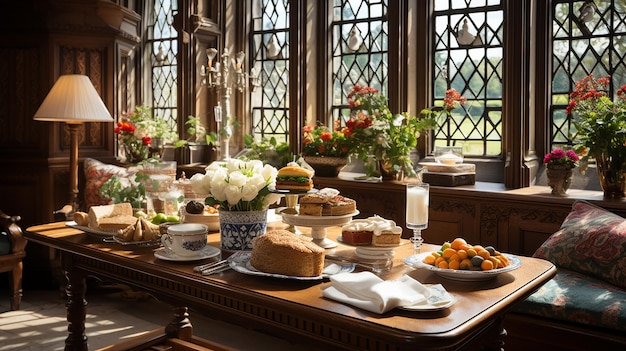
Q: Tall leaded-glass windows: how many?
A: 5